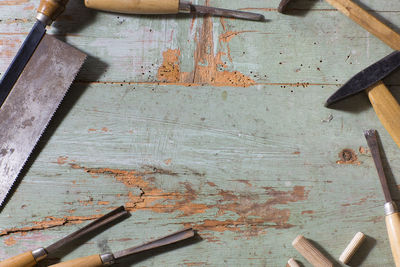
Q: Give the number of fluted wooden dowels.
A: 3